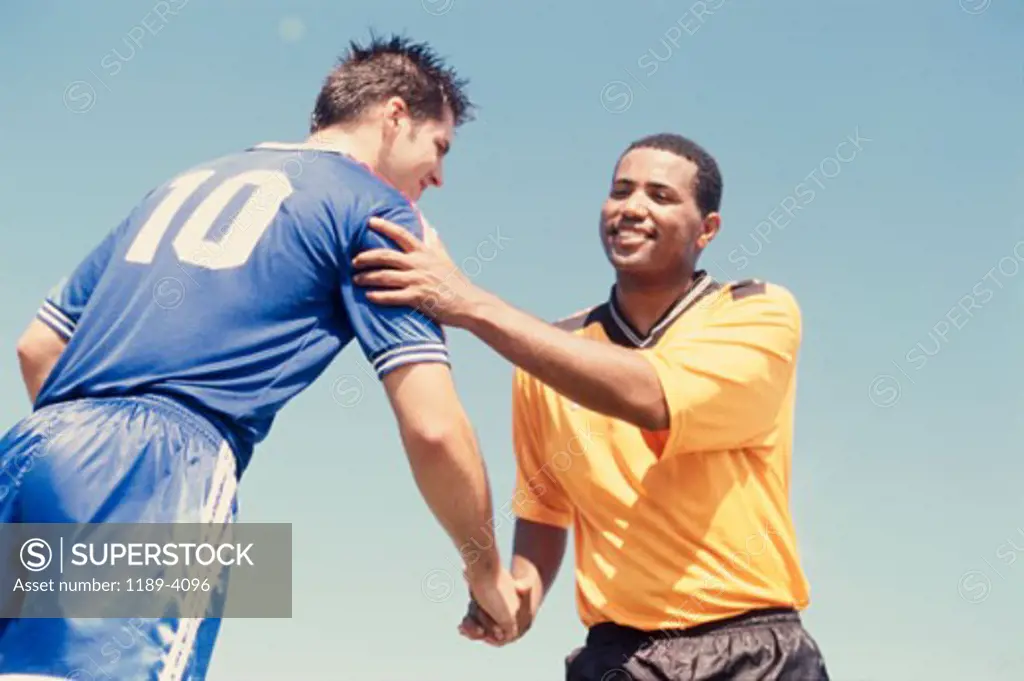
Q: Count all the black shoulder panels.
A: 2